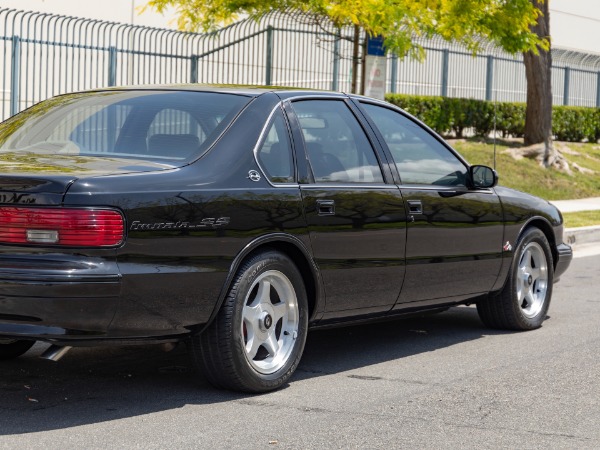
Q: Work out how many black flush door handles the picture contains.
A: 2